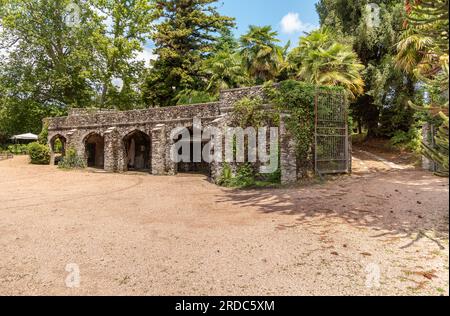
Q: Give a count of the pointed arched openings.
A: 4